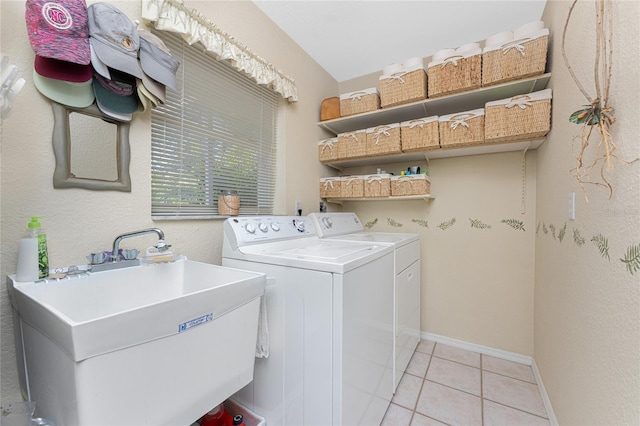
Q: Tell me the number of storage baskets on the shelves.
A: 14